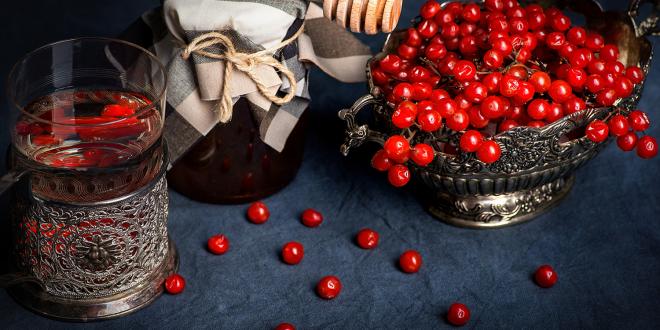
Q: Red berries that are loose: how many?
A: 11